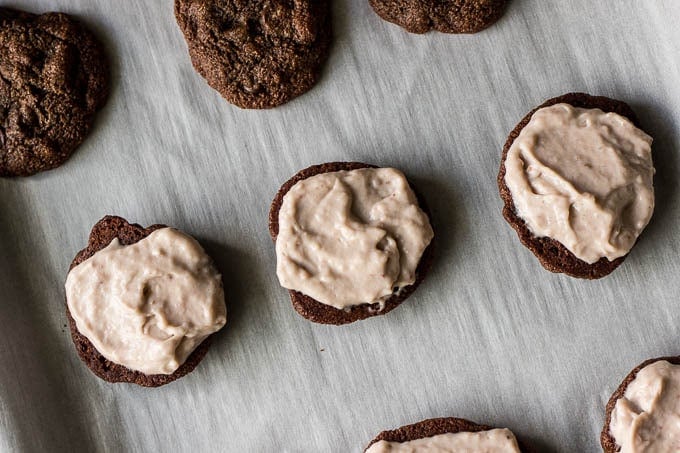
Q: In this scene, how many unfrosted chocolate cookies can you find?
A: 3